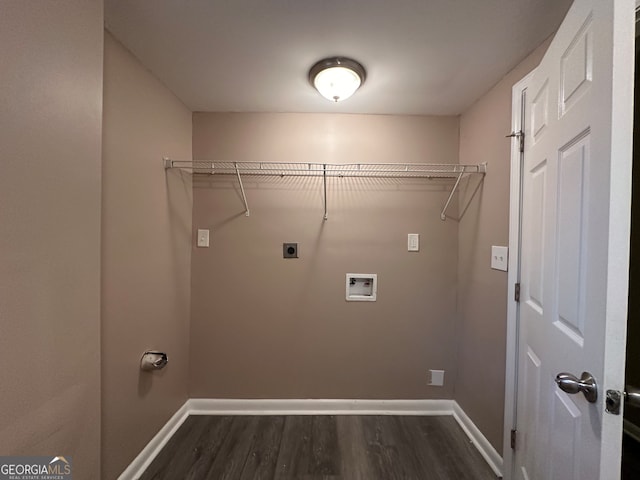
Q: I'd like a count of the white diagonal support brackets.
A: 3